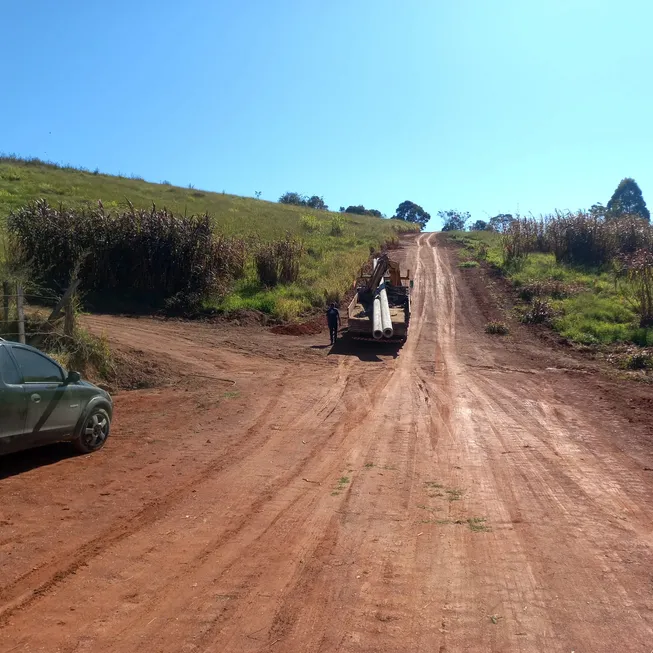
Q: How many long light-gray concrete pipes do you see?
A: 2